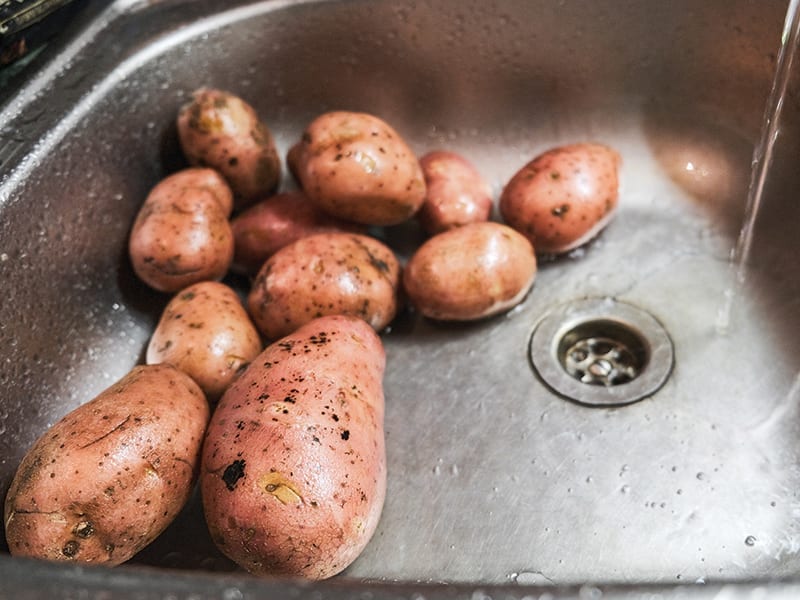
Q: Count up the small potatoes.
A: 9